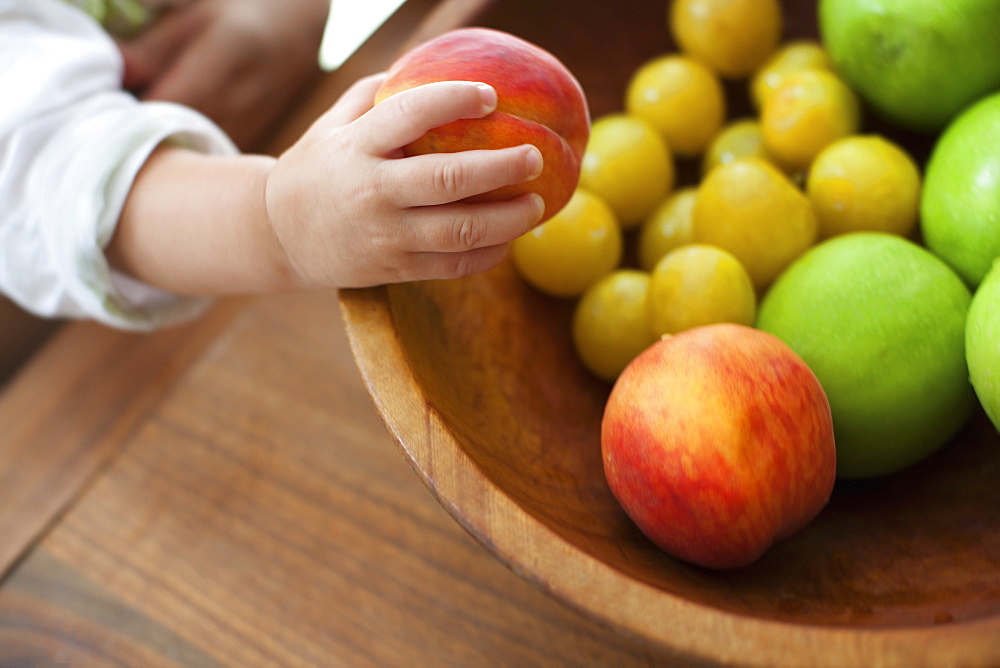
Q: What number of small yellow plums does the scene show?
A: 12